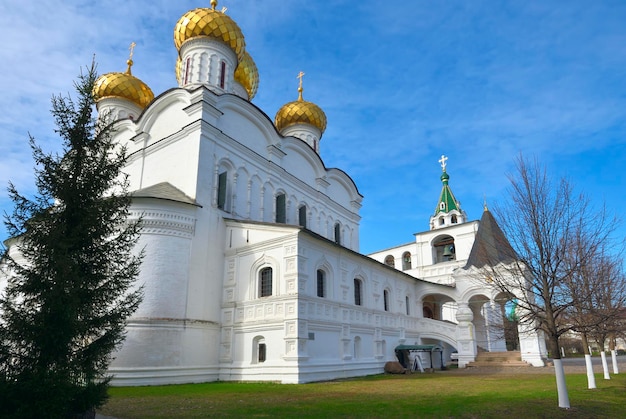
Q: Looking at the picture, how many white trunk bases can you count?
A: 4